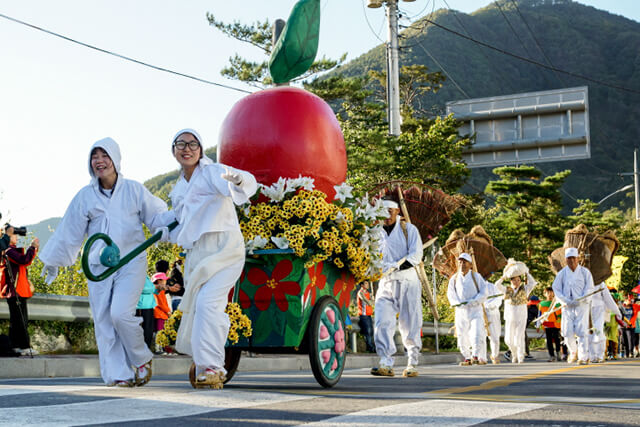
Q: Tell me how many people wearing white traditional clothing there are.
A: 8